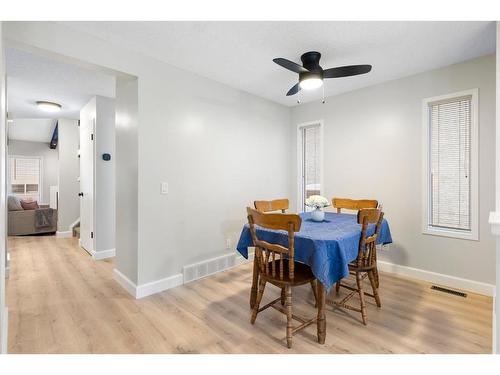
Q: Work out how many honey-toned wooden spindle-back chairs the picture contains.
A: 4